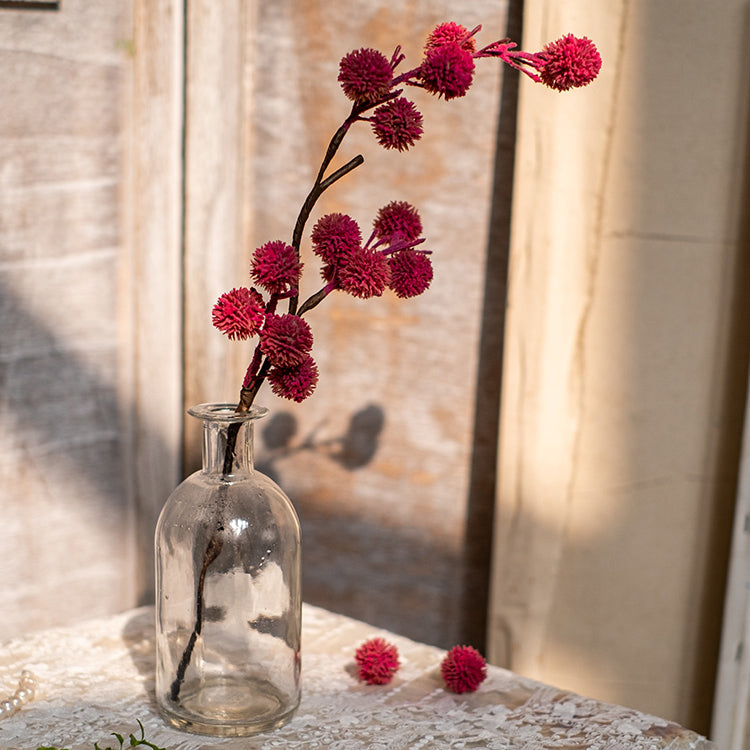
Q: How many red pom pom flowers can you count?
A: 15